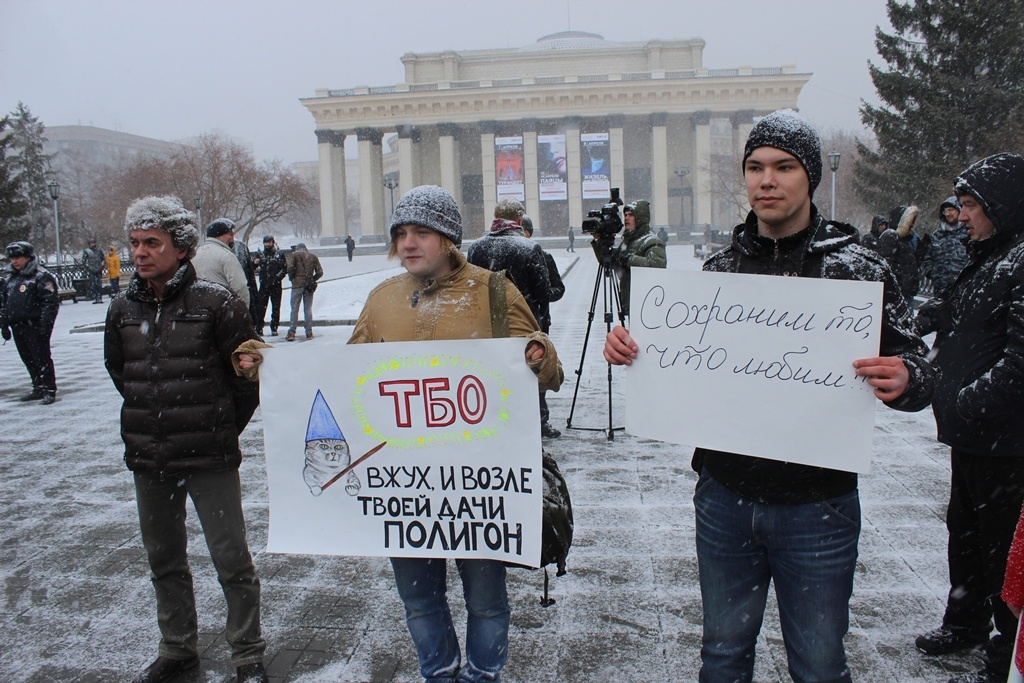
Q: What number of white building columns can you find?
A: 11